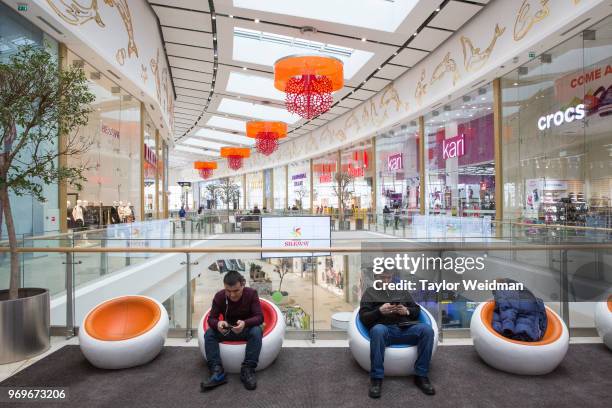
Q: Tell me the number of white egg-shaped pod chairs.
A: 5